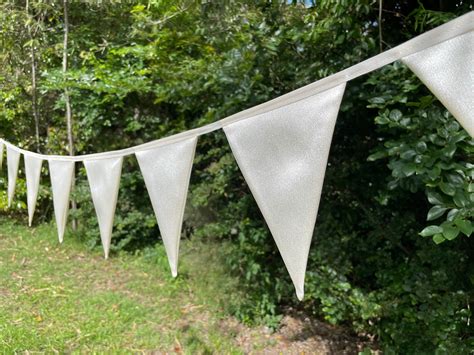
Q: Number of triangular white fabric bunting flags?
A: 8